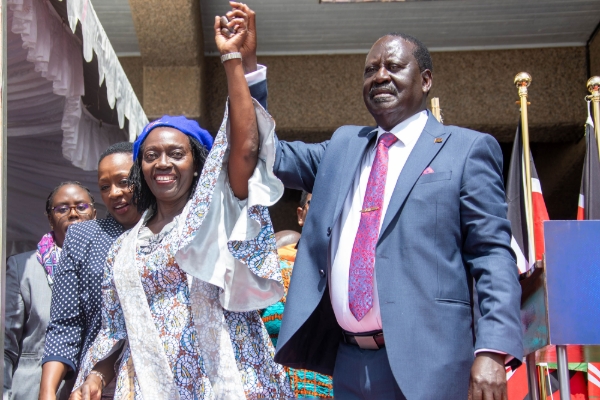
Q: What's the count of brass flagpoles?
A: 2